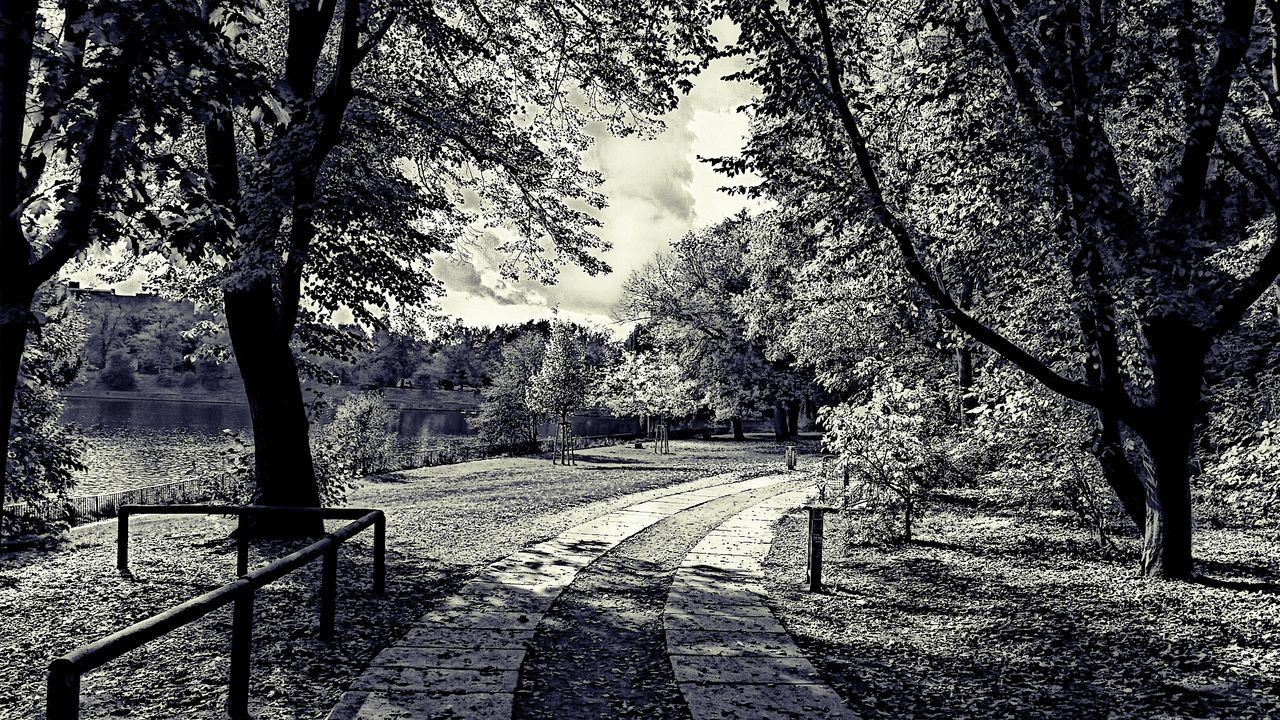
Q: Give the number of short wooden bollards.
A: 2